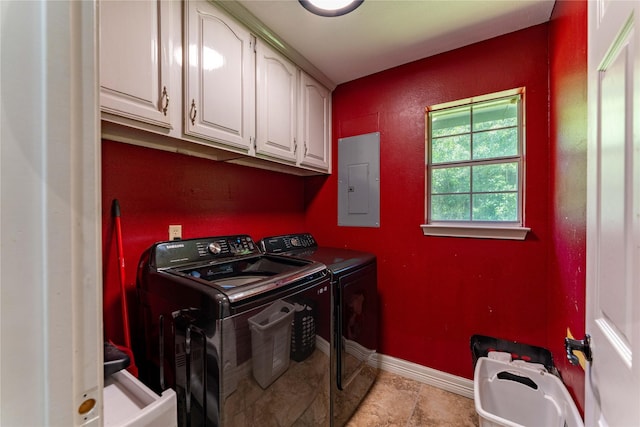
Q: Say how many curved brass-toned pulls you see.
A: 4